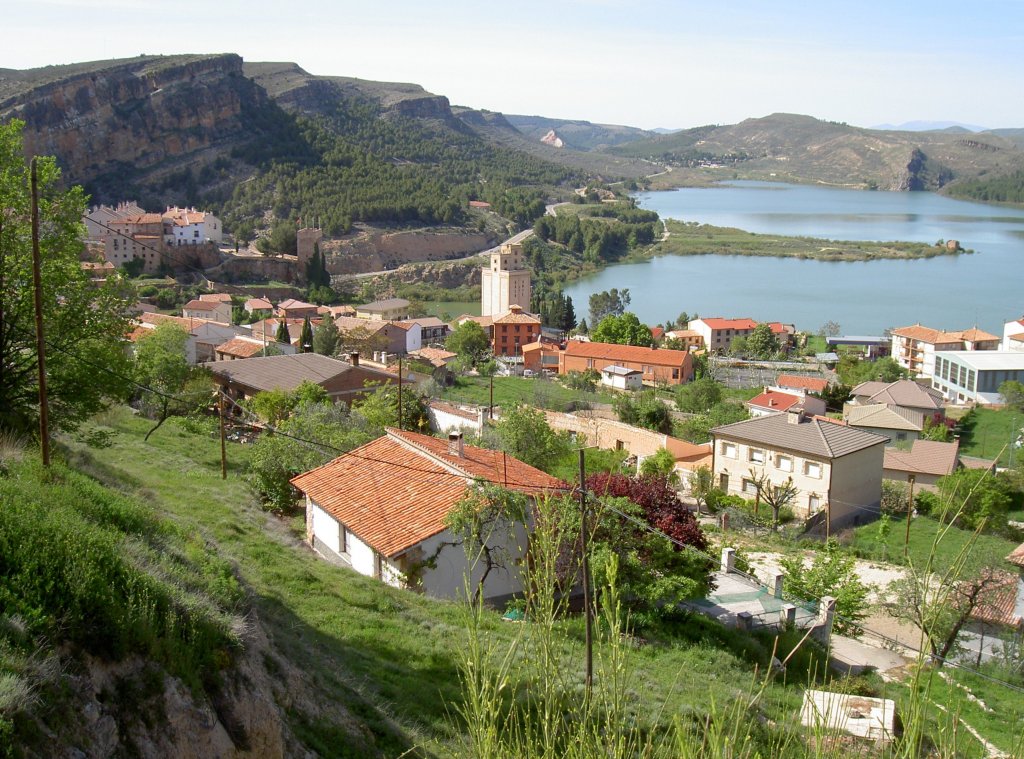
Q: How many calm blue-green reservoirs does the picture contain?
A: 1